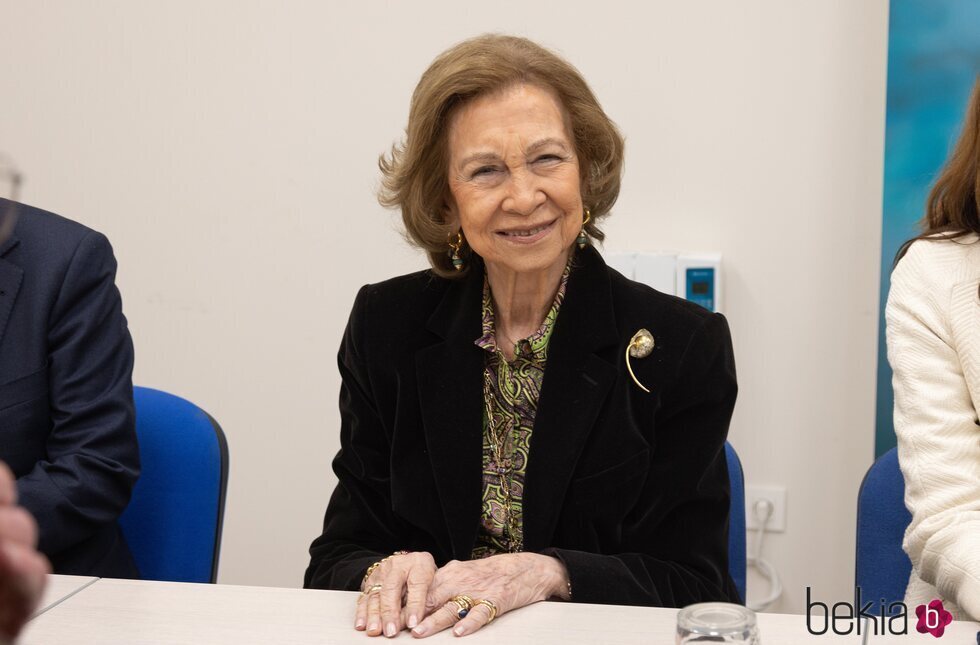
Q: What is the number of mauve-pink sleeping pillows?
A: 0